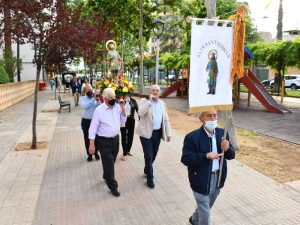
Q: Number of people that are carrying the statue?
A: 4